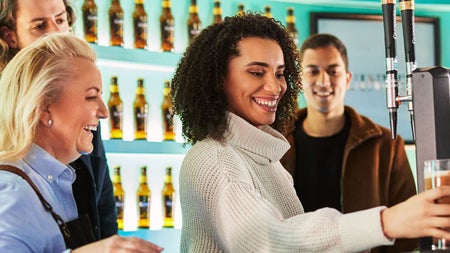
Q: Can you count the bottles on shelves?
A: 15